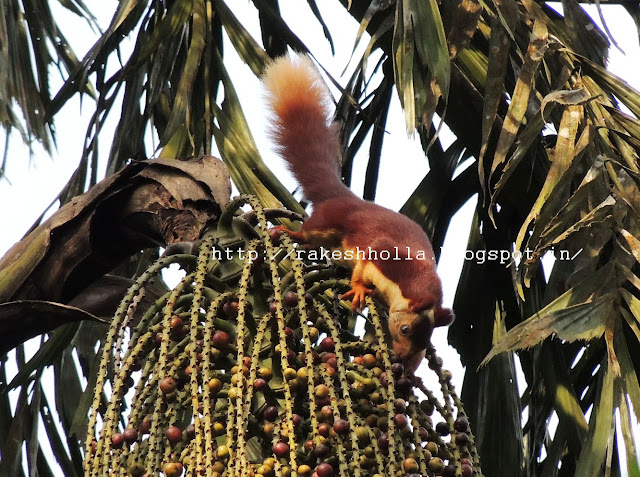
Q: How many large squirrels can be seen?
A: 1